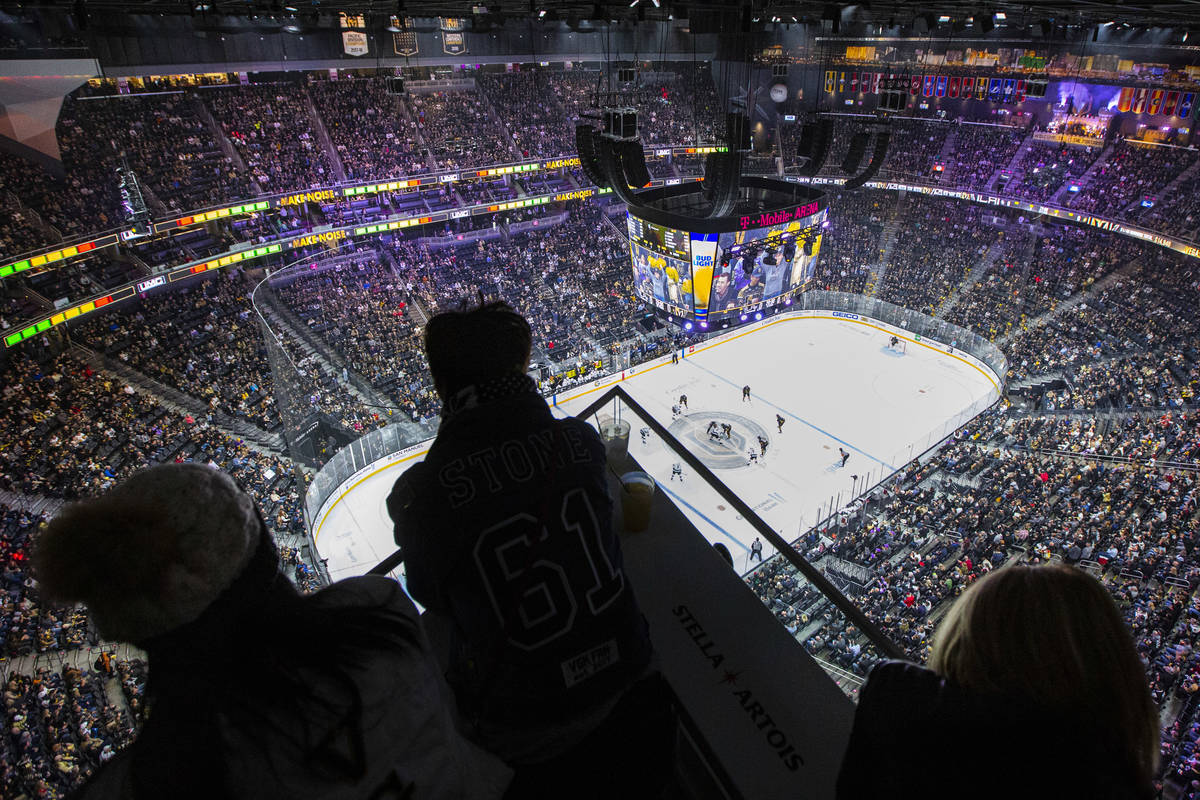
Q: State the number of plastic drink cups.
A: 2